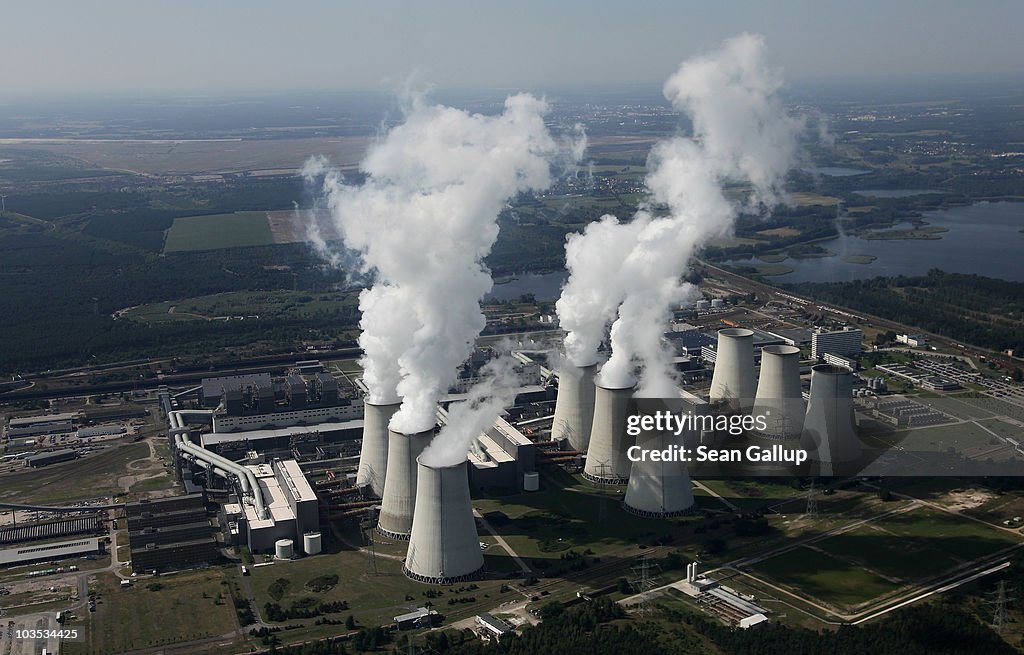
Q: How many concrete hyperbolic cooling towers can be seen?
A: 9